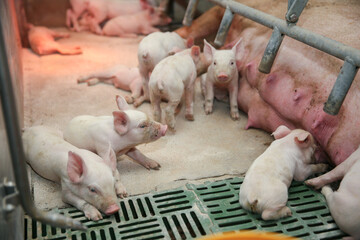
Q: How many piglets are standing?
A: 3